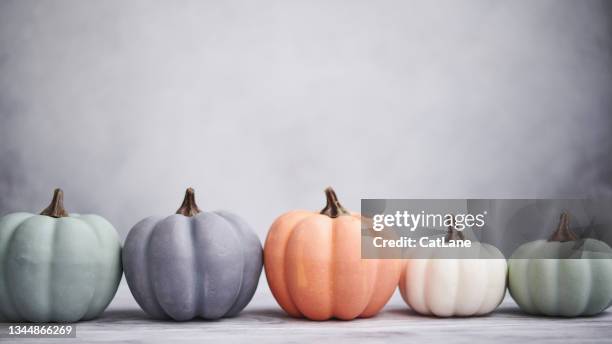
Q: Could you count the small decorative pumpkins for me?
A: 5